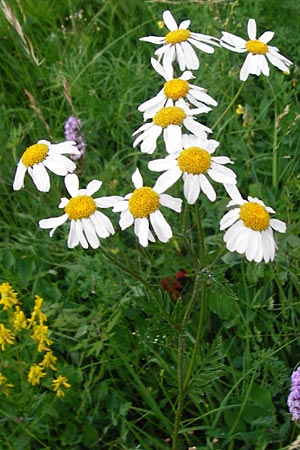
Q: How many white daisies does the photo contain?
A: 9